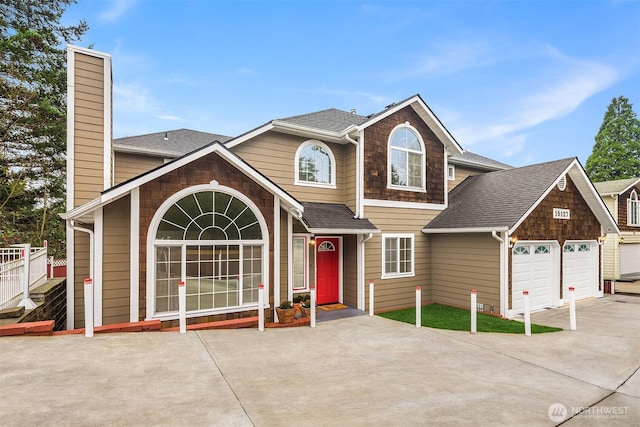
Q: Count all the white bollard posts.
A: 9